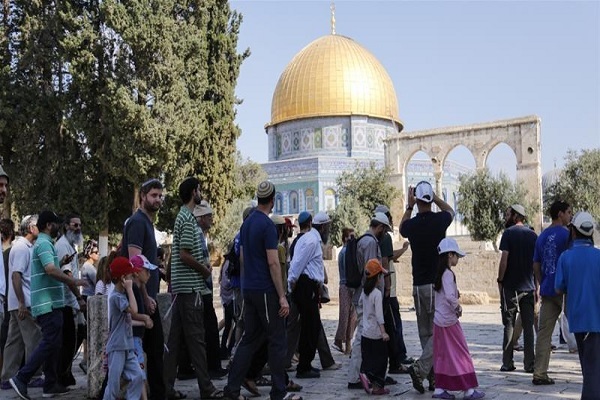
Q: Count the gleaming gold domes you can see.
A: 1